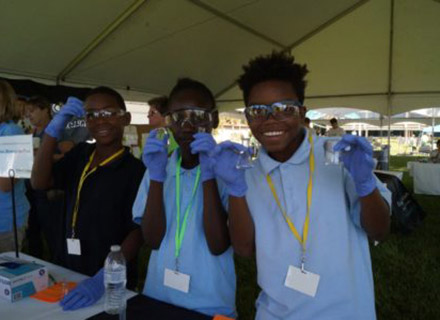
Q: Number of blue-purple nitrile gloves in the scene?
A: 6